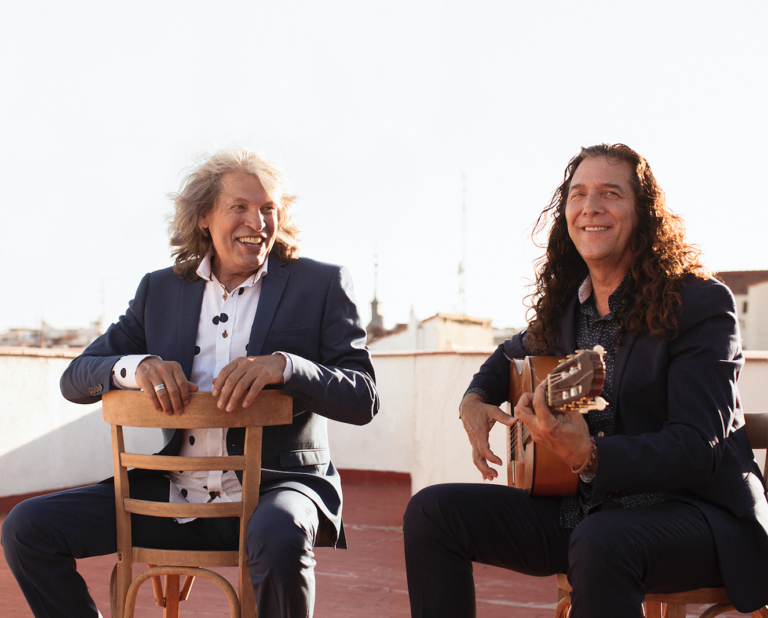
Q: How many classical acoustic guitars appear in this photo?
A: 1